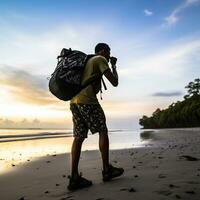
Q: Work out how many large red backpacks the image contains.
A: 0